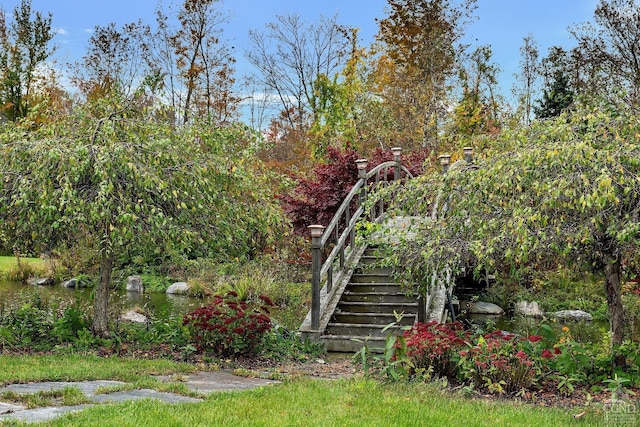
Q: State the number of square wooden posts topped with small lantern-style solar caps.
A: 5